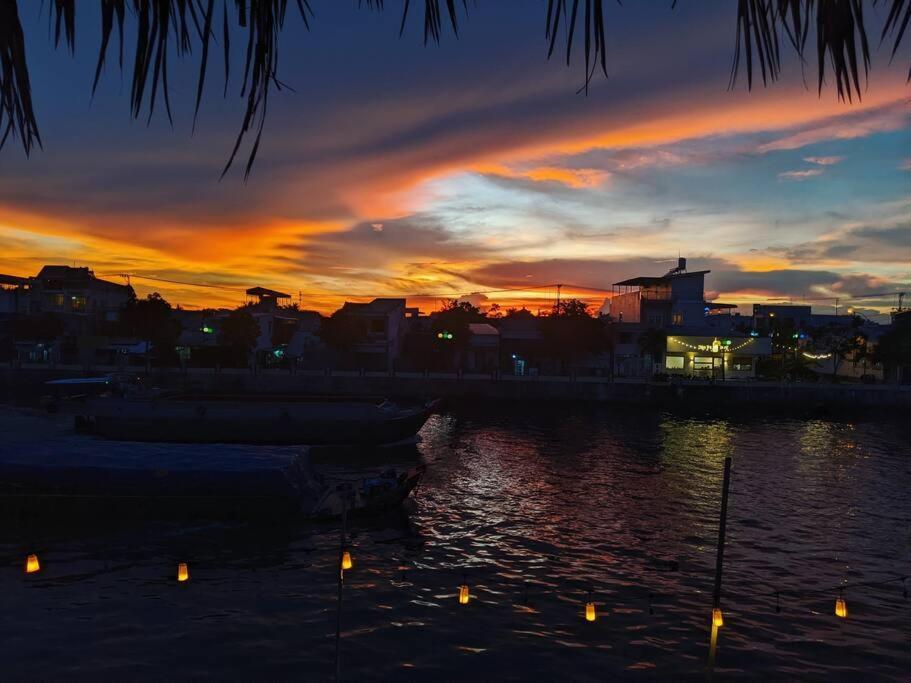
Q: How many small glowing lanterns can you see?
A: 7